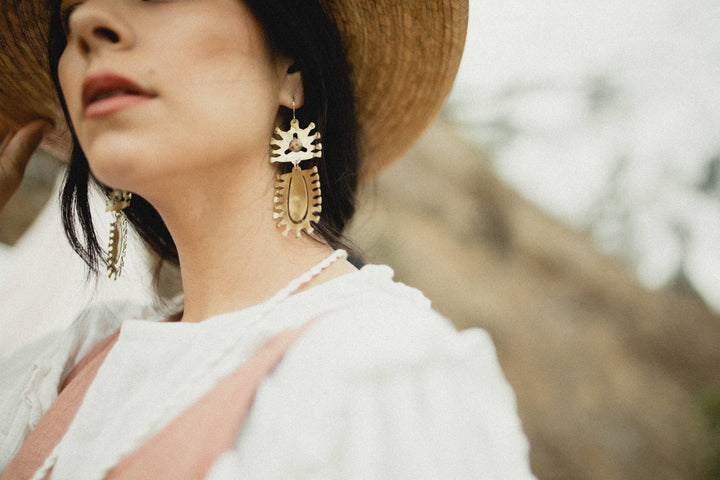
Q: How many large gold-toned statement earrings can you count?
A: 2